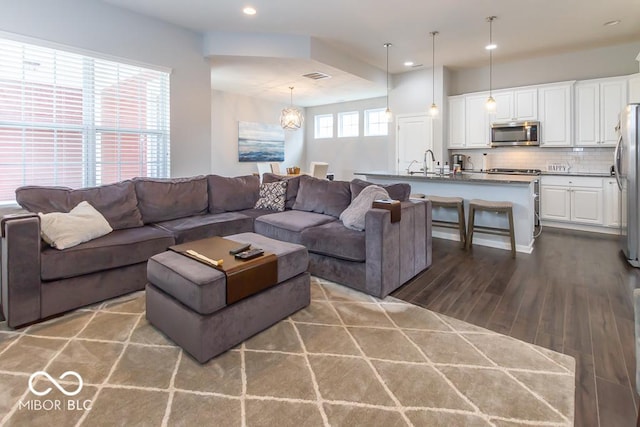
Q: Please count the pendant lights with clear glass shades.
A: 3